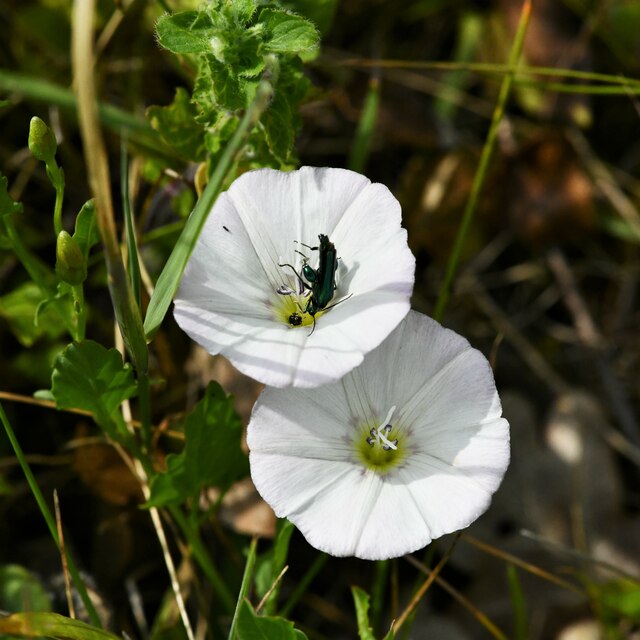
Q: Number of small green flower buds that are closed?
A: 2